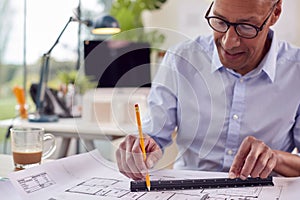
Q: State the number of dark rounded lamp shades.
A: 1